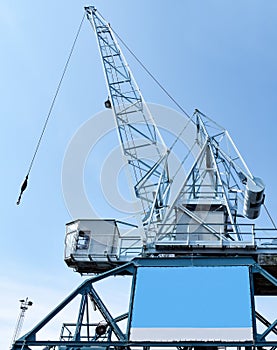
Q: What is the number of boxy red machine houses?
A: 0